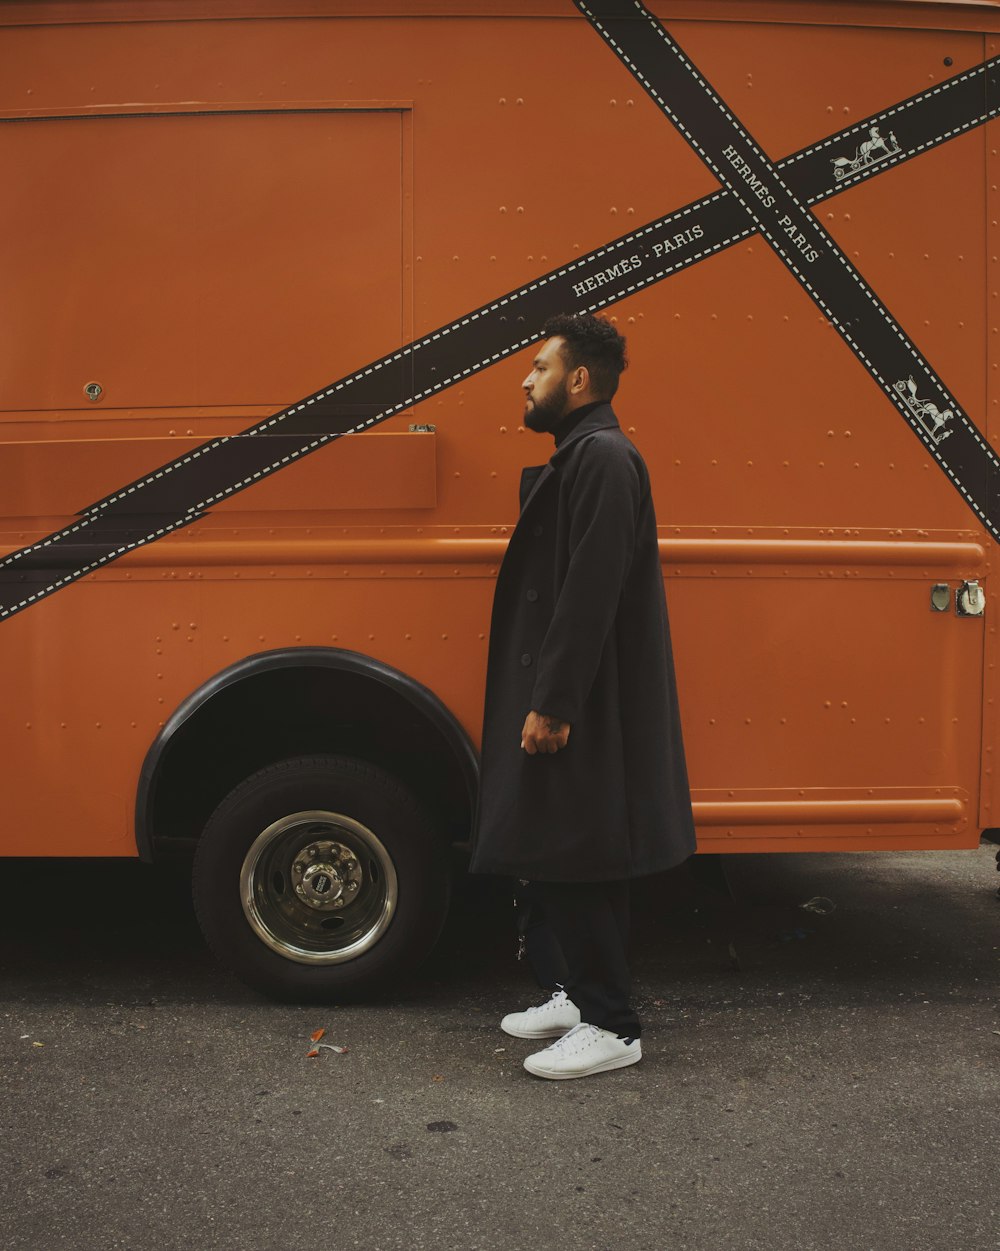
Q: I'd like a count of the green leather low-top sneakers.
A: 0